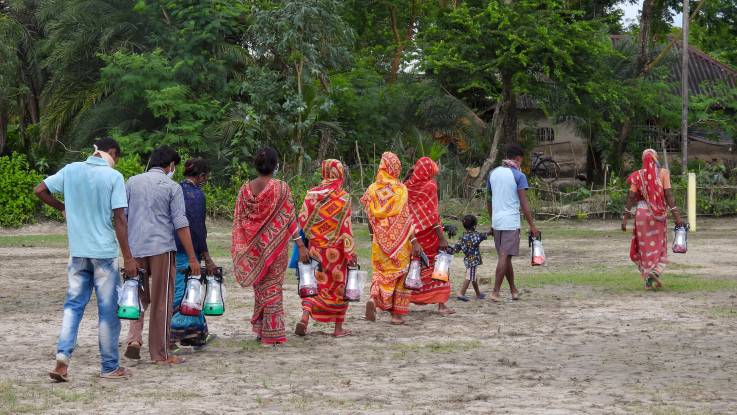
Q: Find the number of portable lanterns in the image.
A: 9